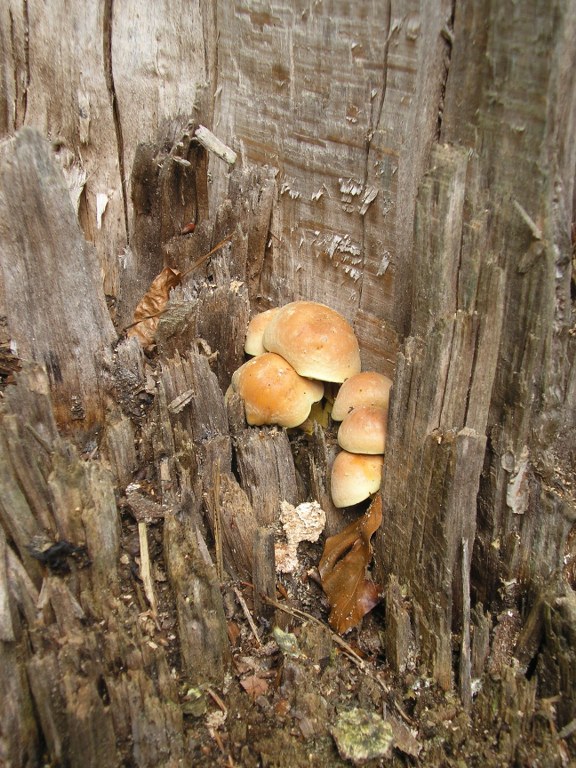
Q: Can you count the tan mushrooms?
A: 6